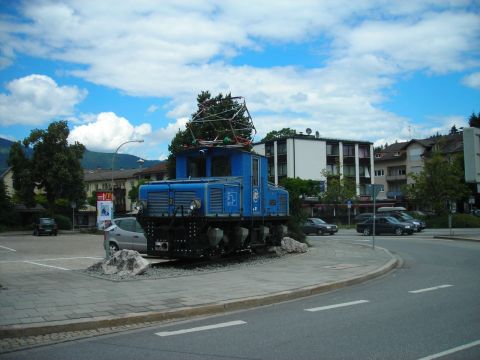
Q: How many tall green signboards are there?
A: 1